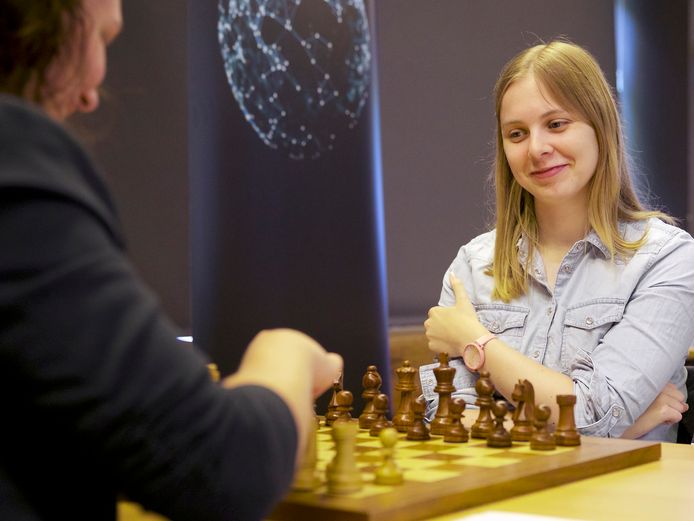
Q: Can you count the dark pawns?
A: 6